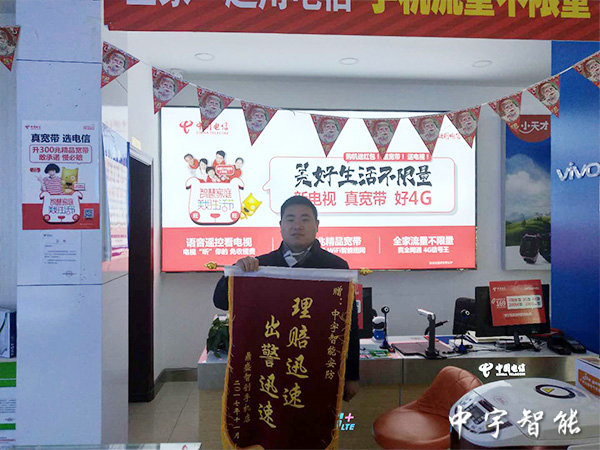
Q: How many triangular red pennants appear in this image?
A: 12